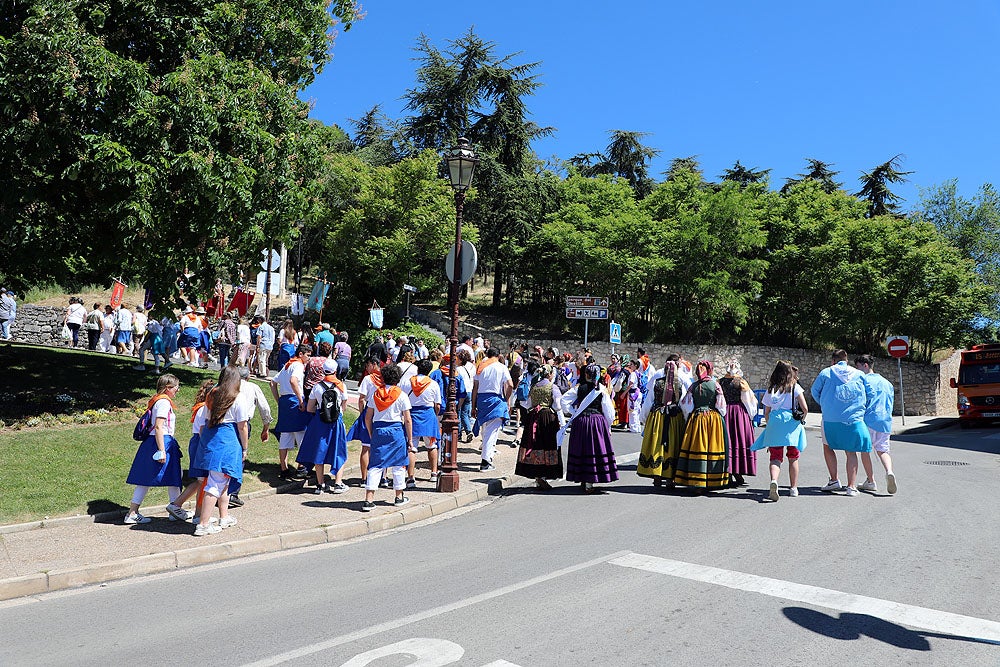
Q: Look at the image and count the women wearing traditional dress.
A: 5